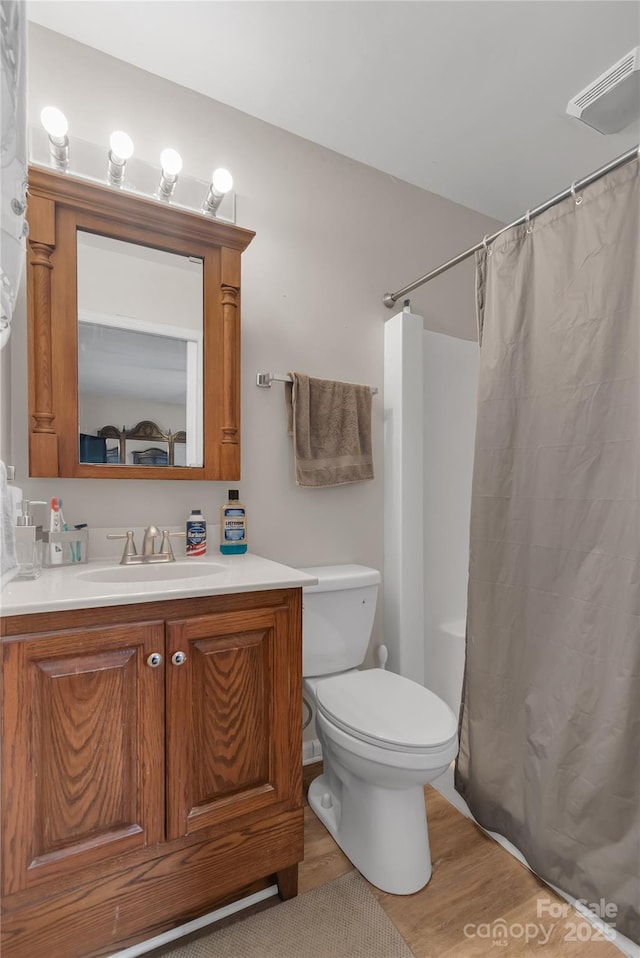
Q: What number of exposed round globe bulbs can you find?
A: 4